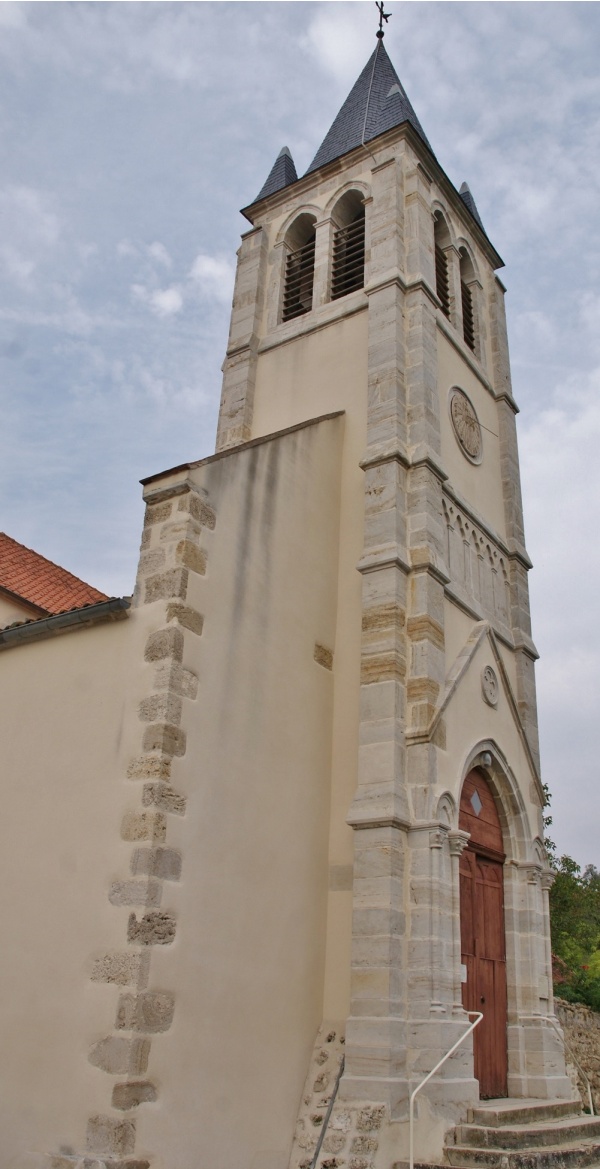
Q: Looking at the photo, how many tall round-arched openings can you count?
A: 4